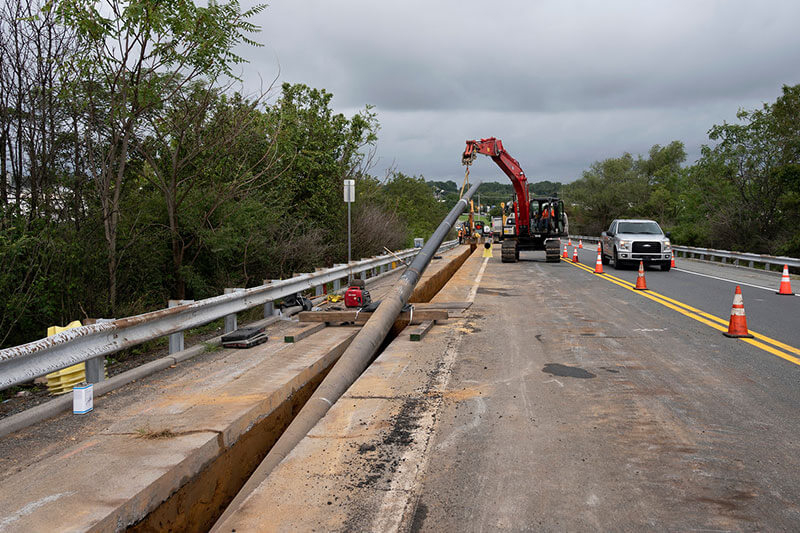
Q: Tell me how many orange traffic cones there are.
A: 10